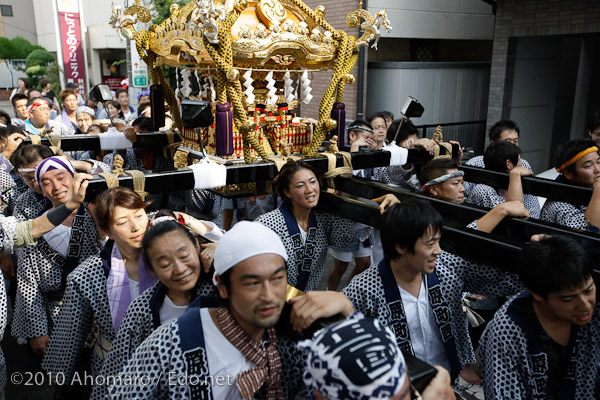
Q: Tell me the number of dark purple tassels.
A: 3